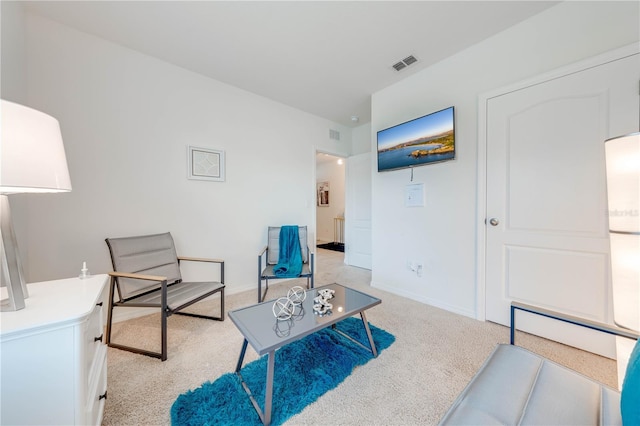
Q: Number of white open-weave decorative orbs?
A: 2